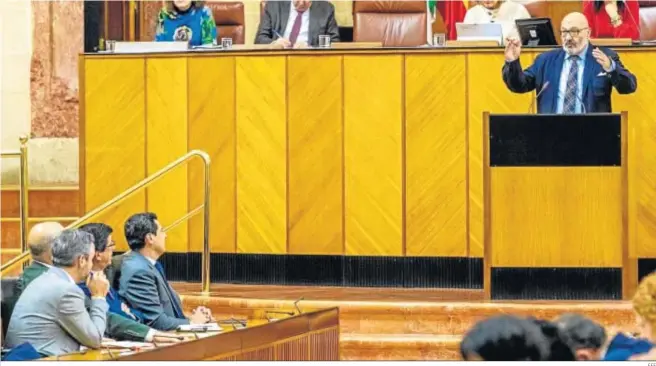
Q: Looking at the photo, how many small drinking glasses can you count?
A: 4